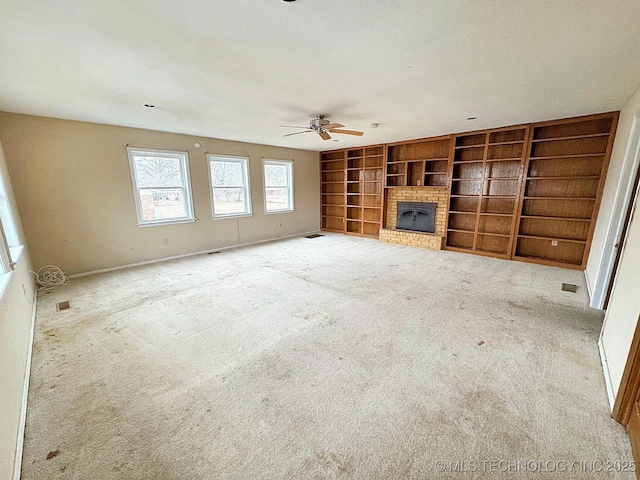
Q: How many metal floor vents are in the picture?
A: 4